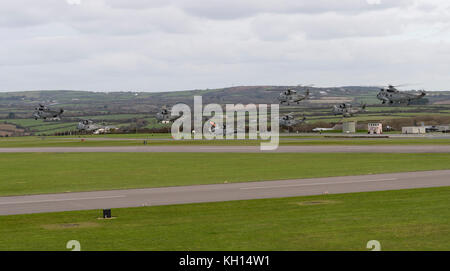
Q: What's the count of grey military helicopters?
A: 8